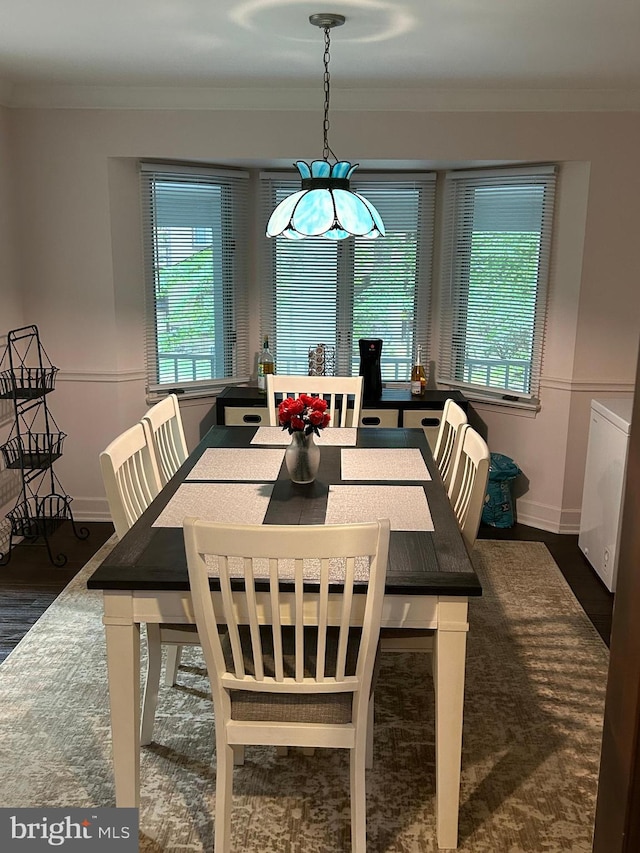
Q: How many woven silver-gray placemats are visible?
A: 6